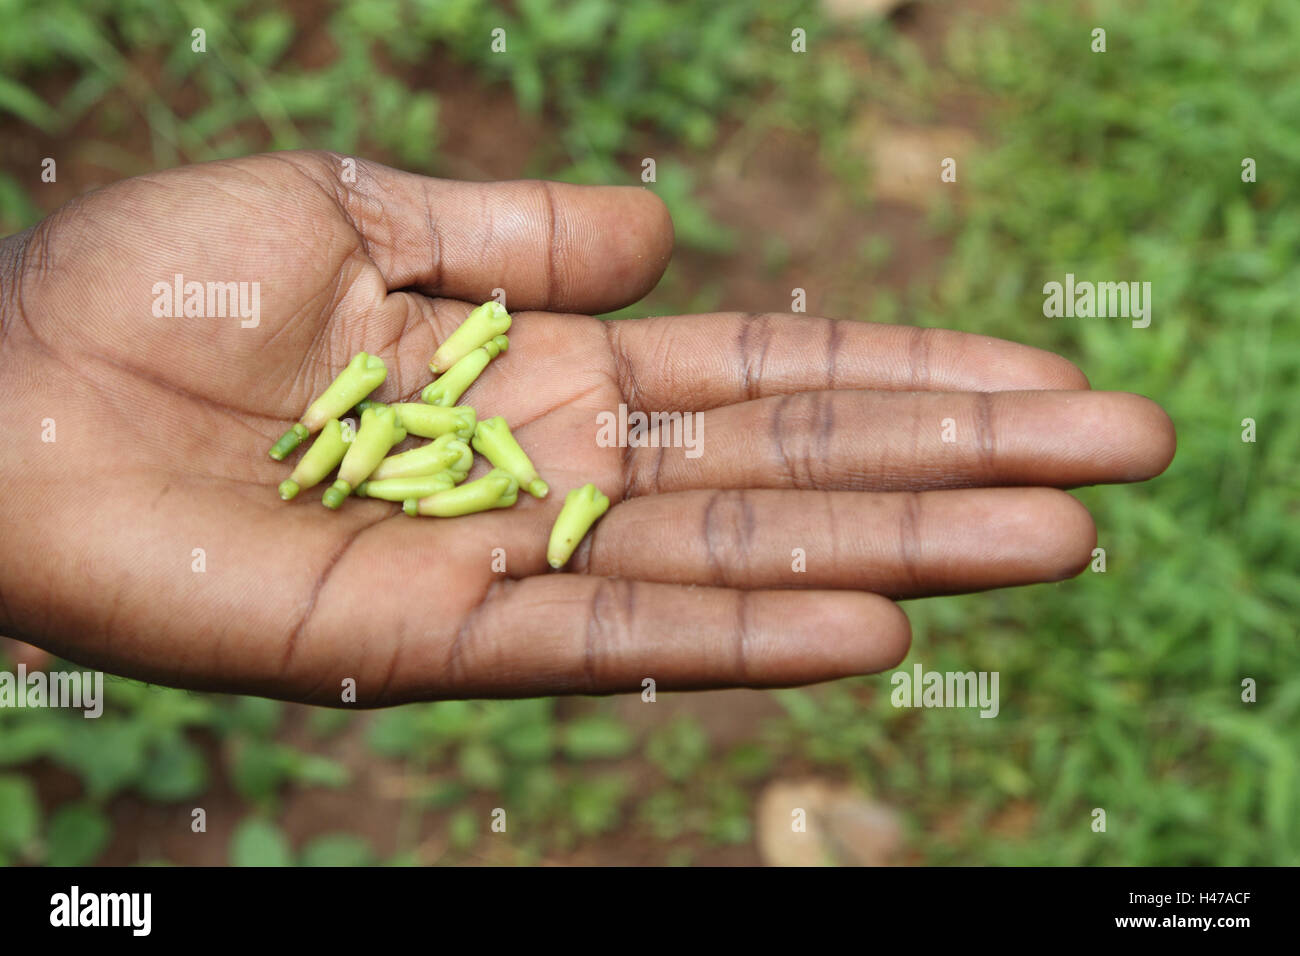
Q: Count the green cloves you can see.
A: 11